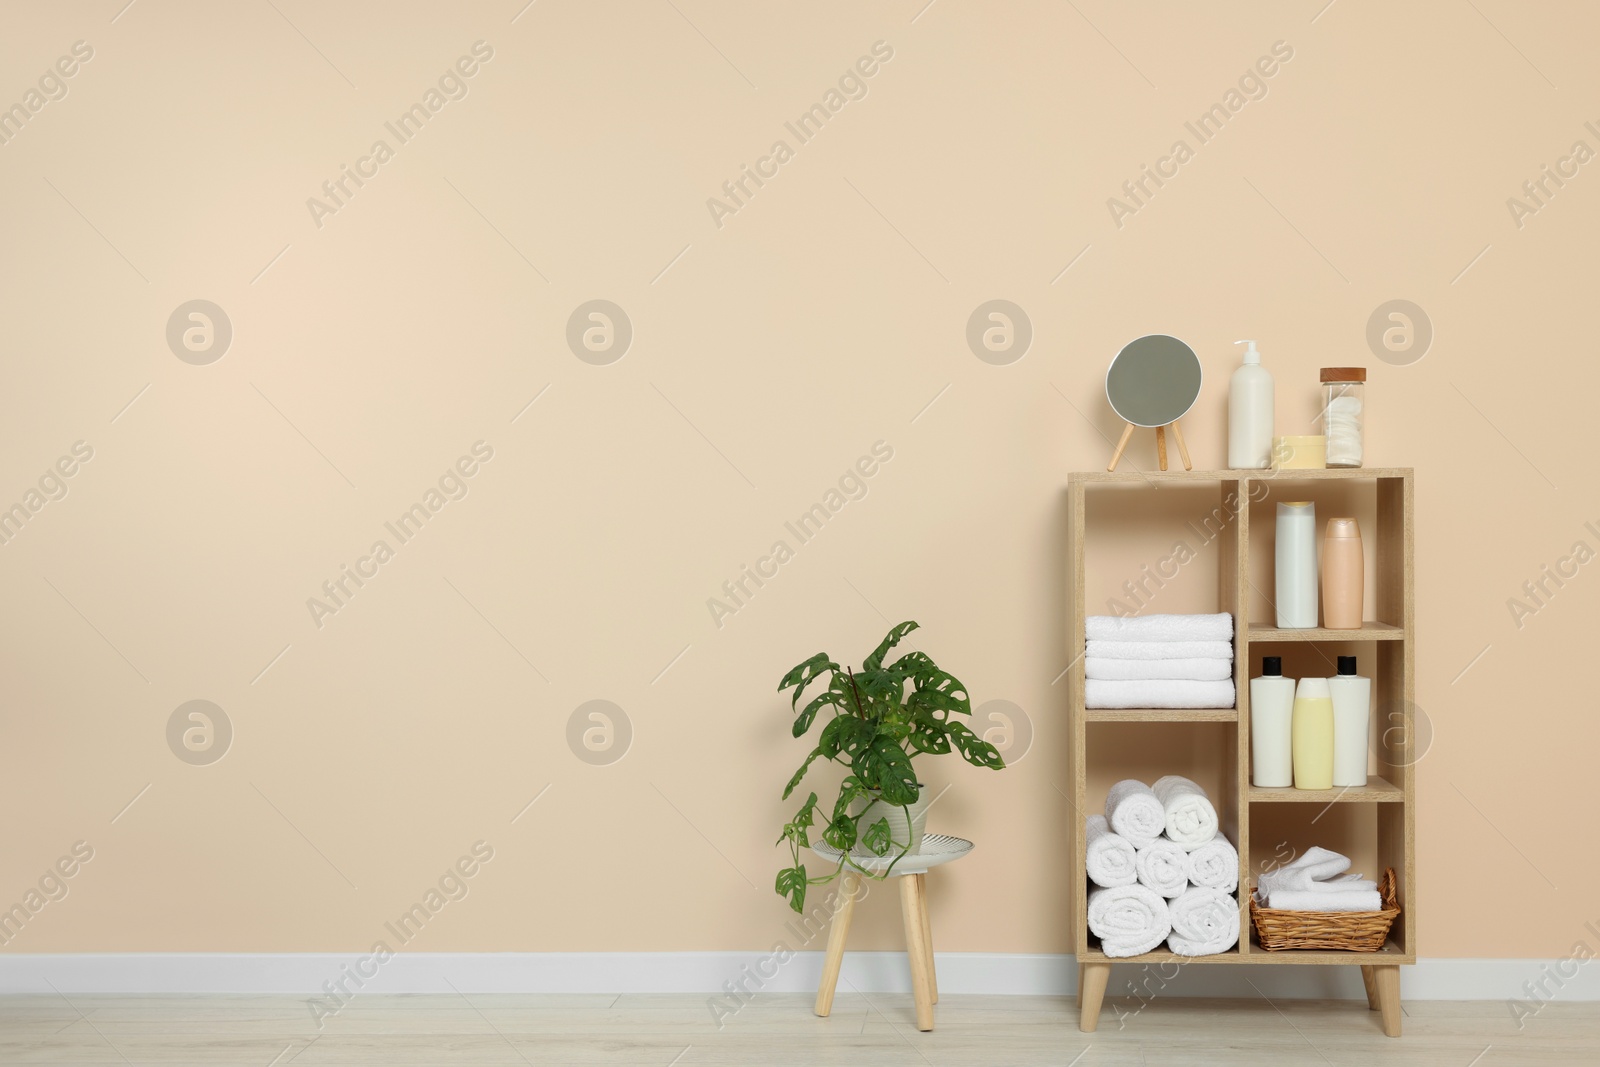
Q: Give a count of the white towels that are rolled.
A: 7